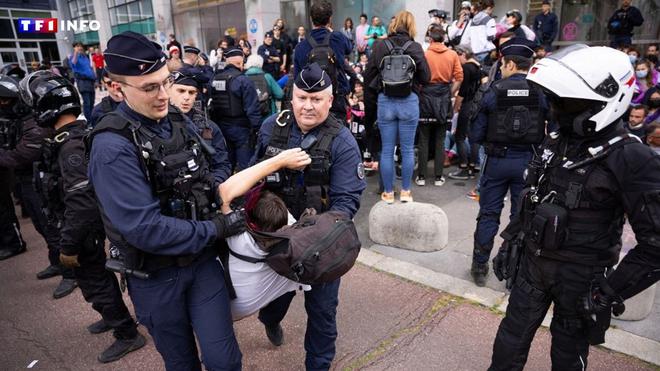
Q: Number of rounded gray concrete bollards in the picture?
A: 2